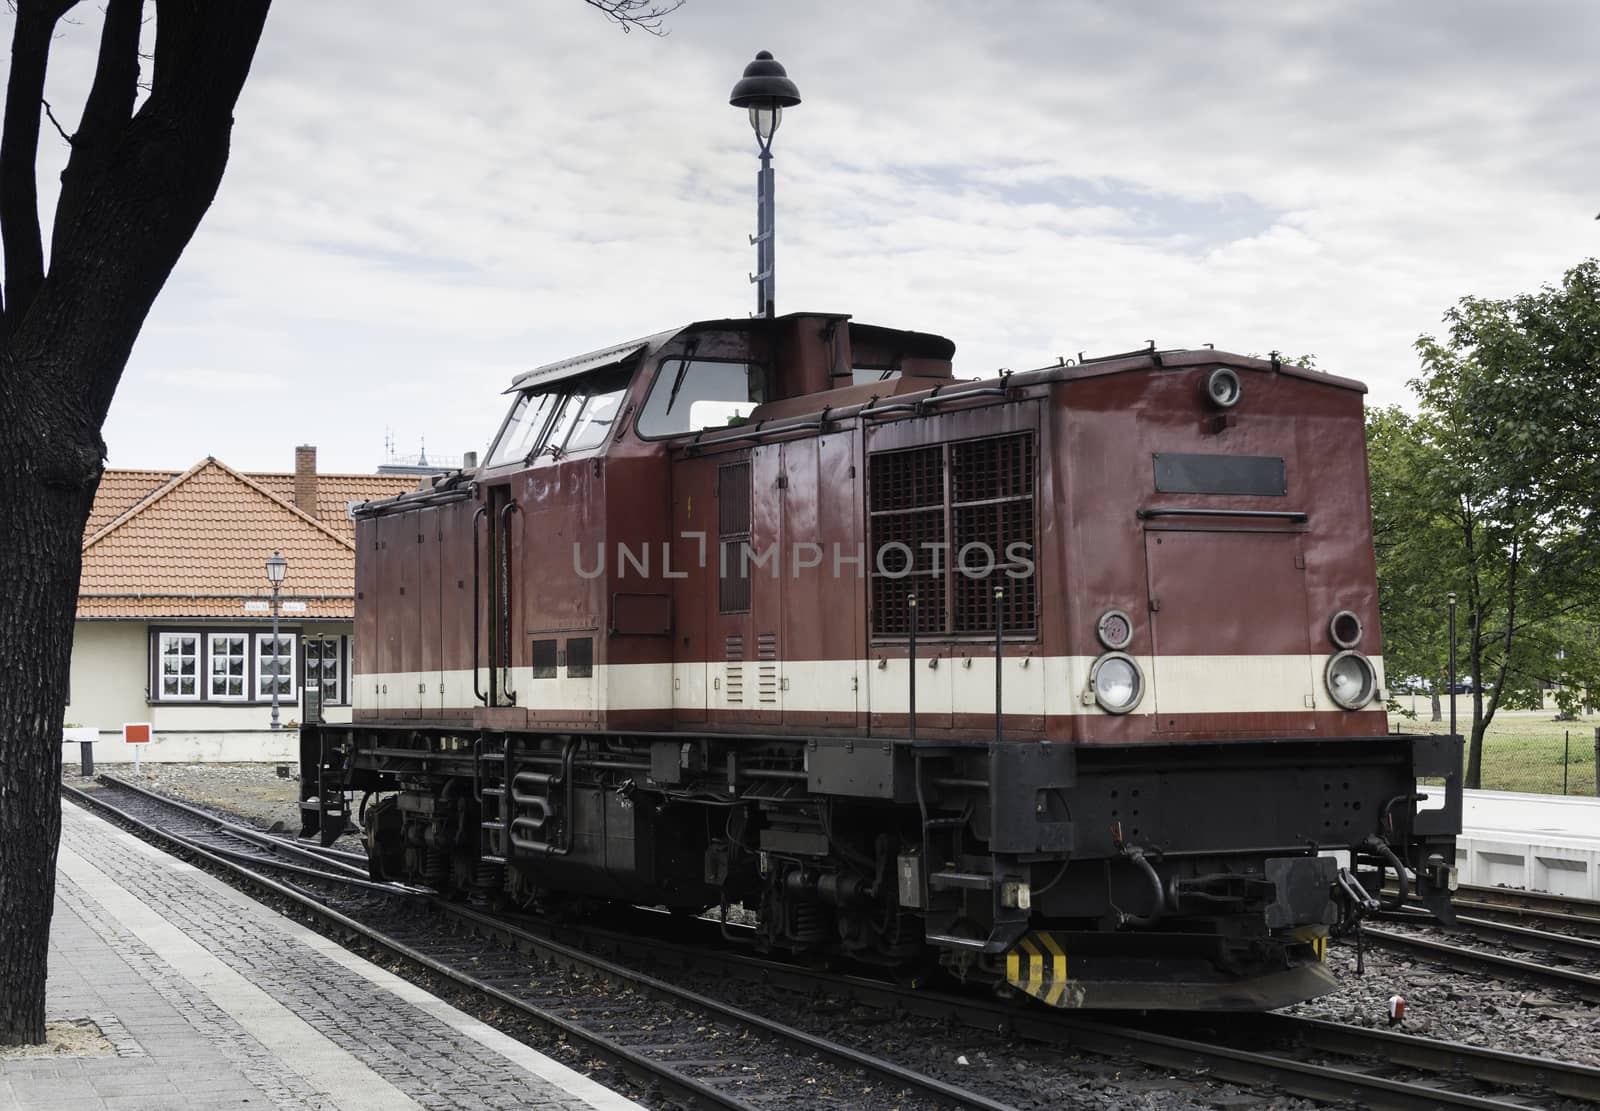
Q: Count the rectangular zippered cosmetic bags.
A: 0